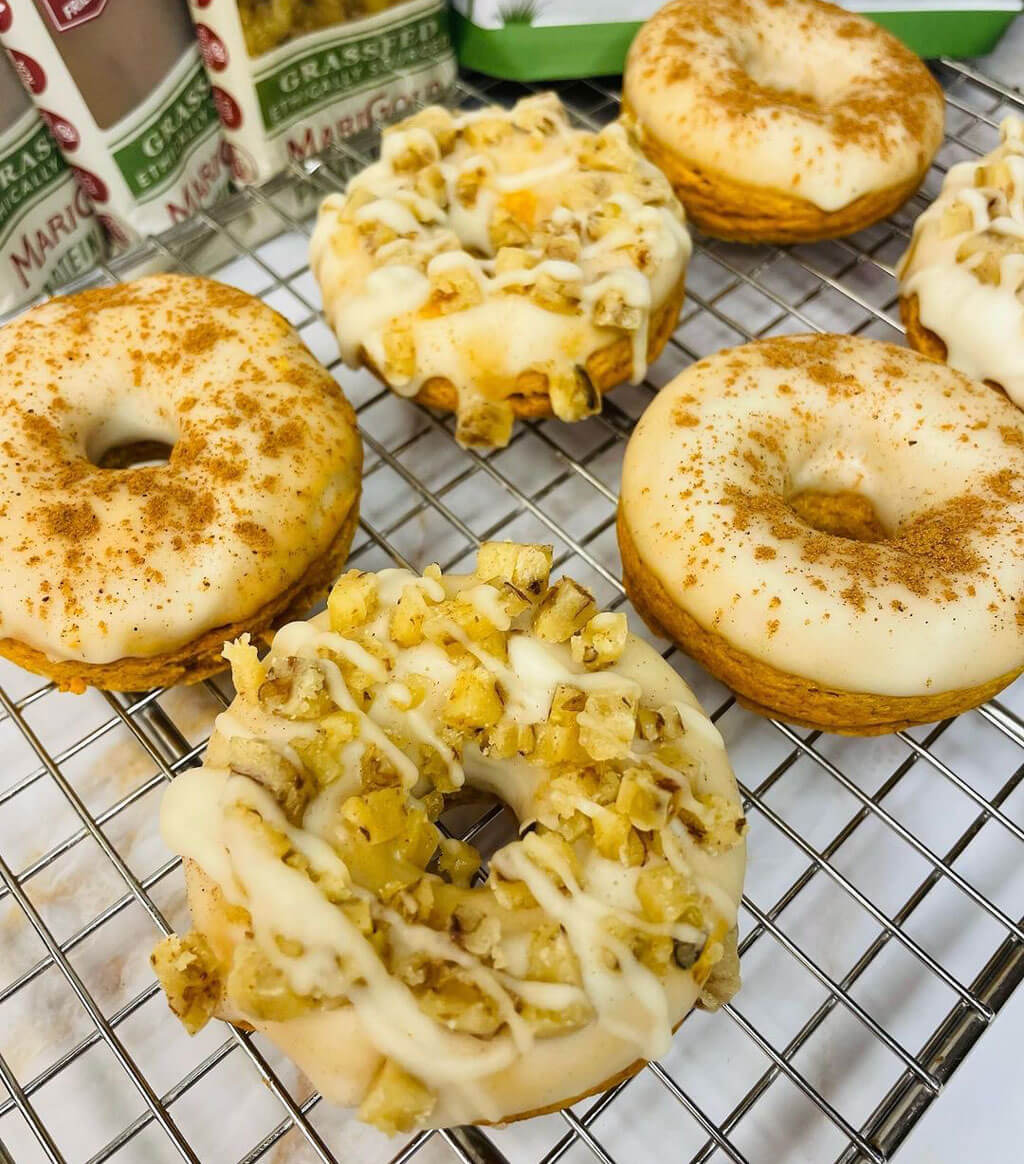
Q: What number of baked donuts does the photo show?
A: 6